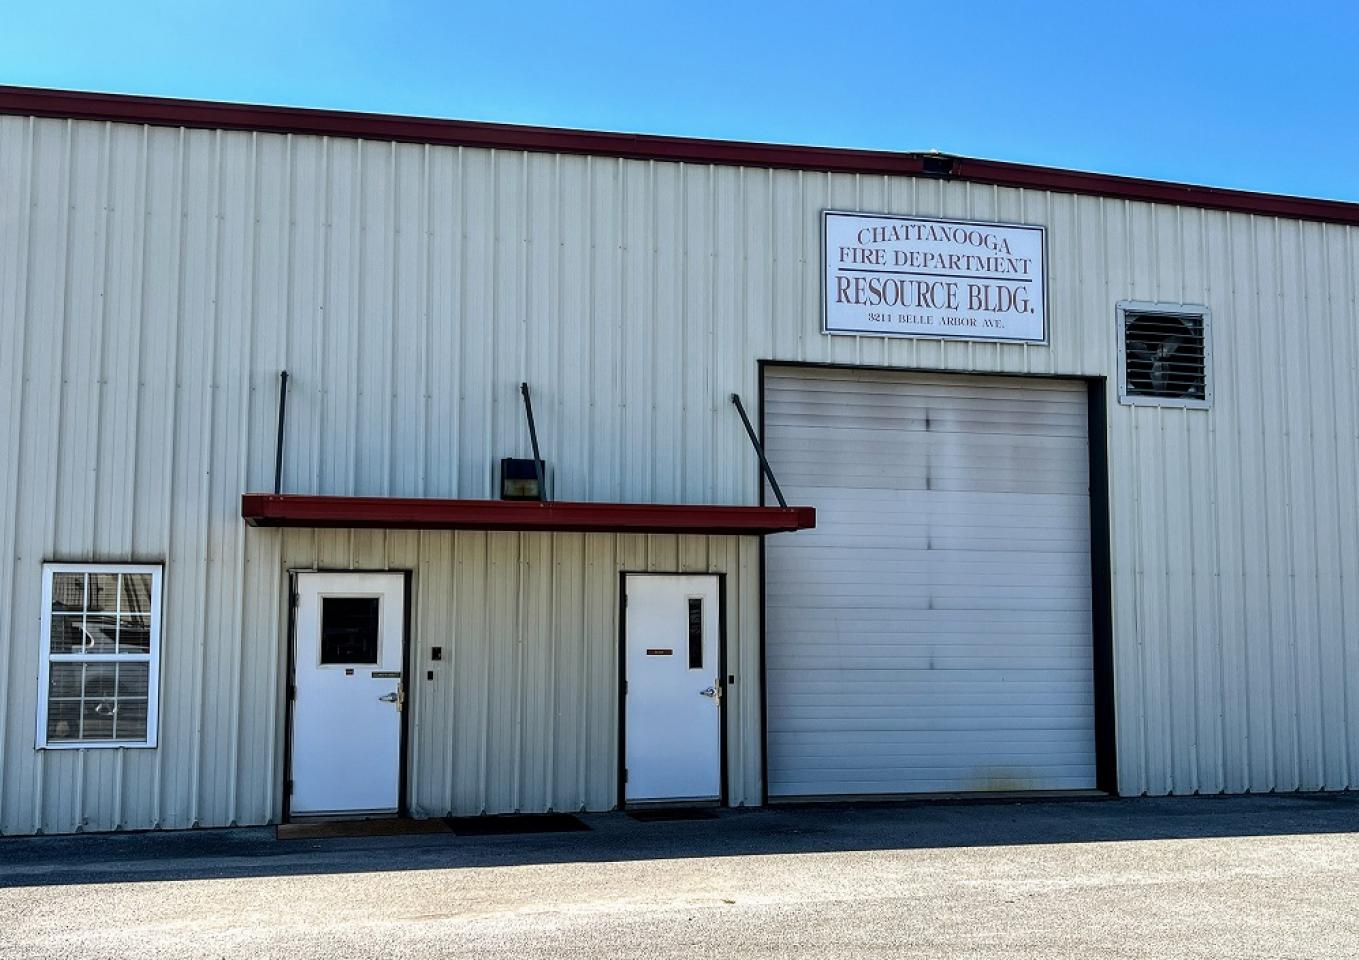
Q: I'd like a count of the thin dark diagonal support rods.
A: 3